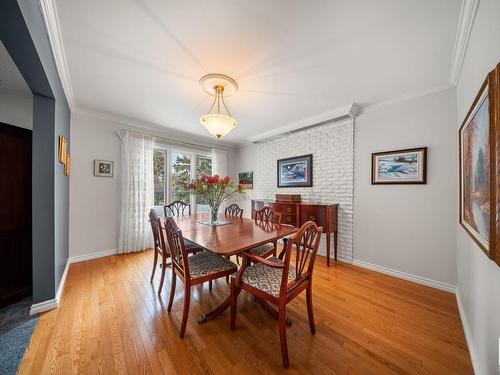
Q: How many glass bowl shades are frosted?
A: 1